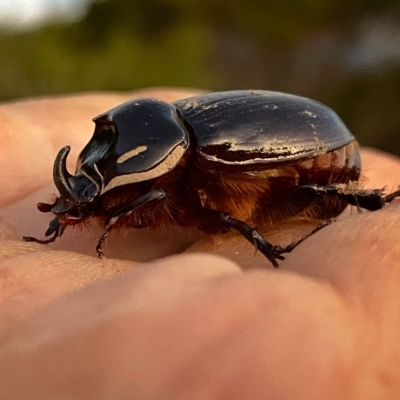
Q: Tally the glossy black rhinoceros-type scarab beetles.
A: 1